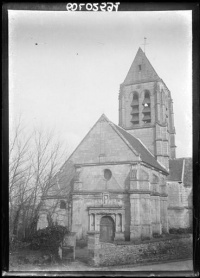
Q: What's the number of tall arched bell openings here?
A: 2